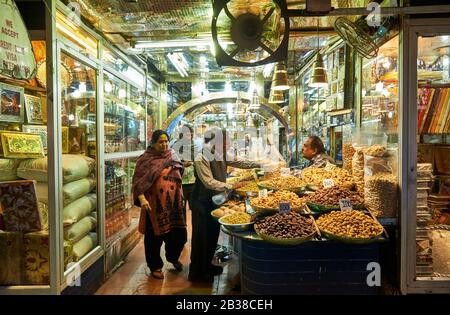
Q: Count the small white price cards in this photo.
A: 6